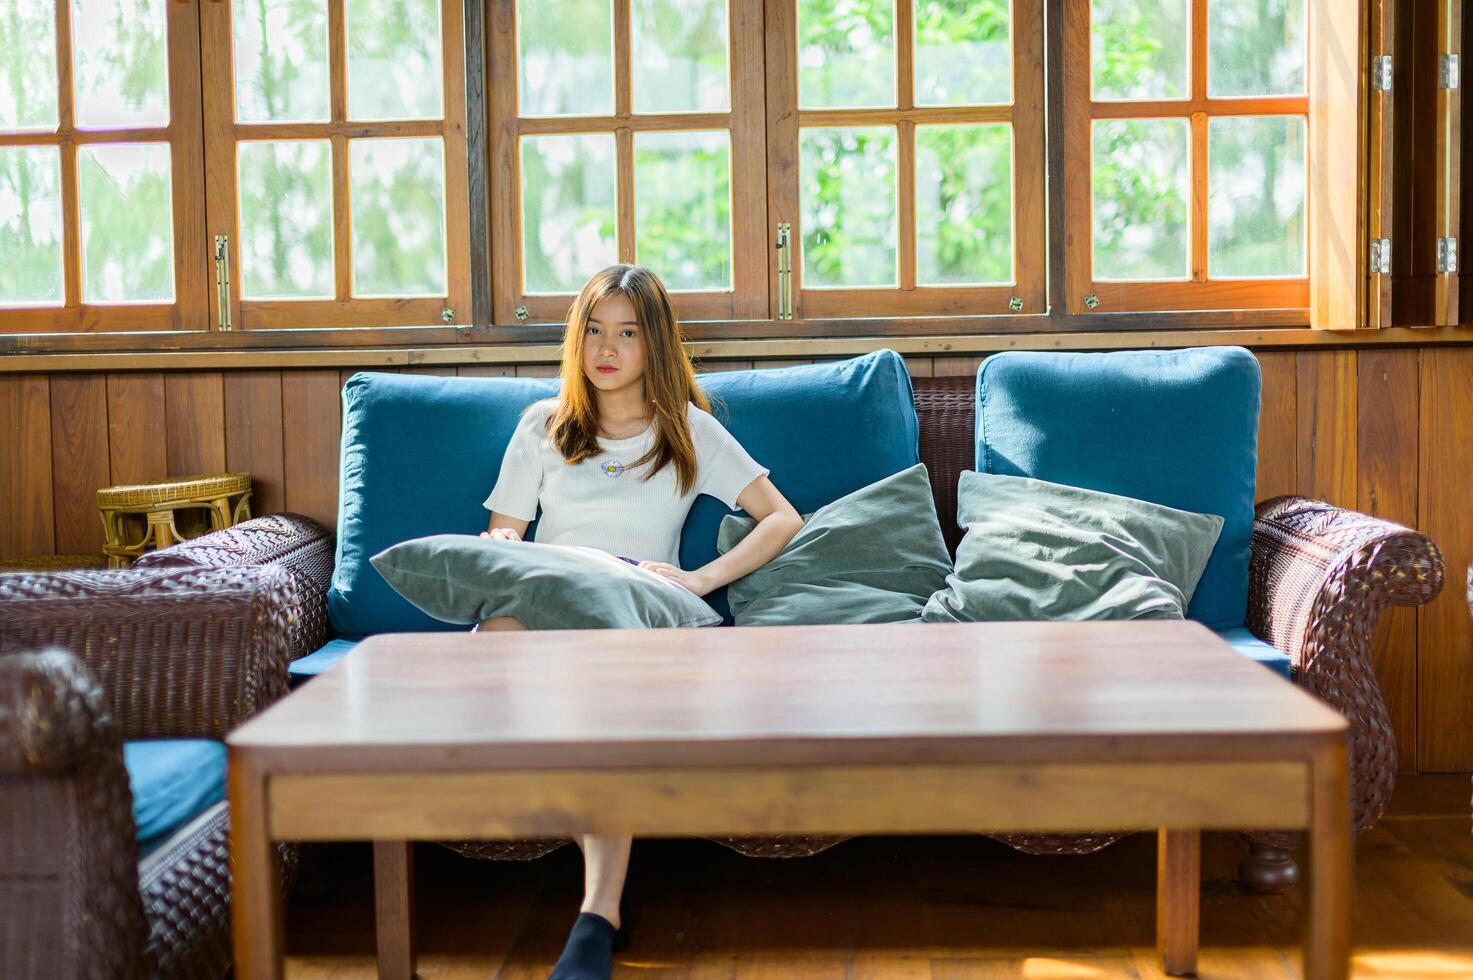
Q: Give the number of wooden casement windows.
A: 5